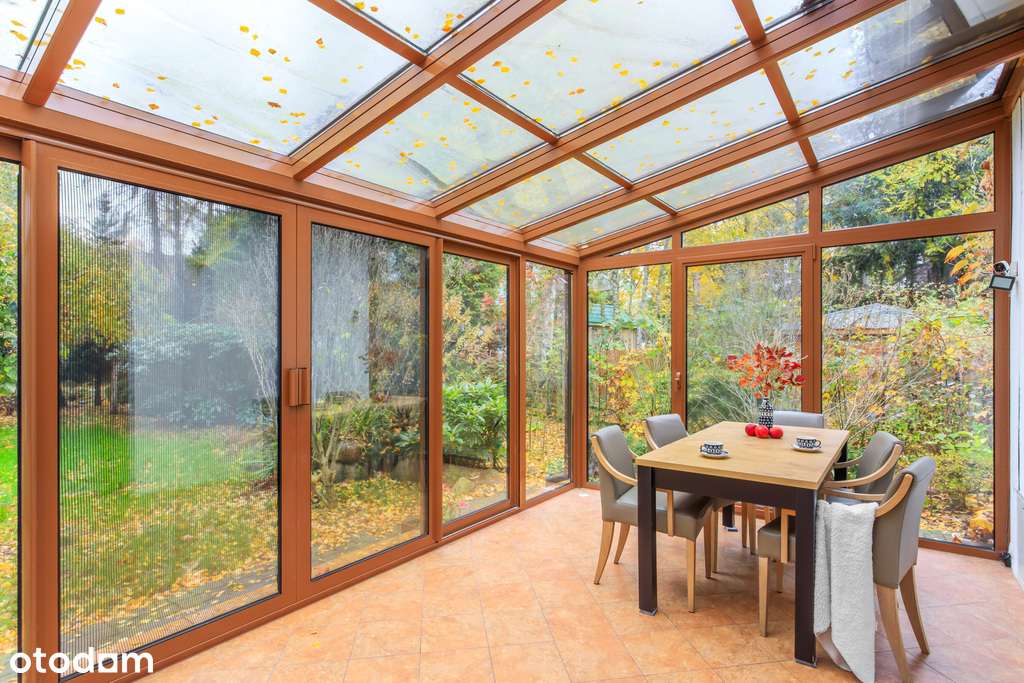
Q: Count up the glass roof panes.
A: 12